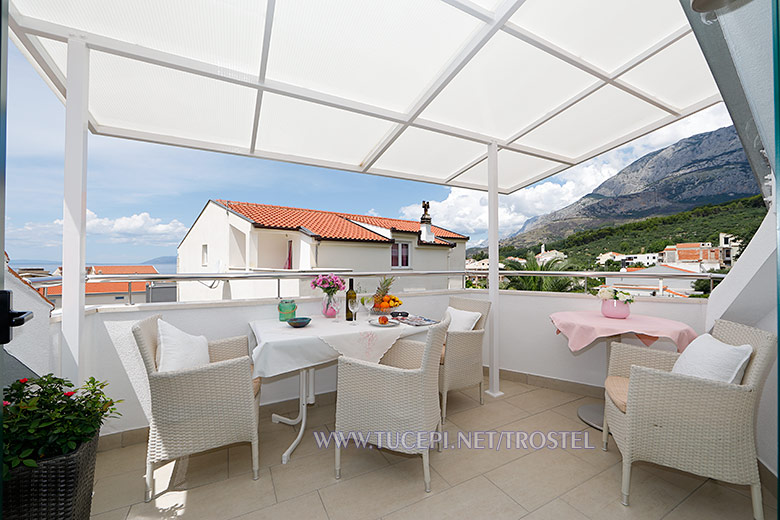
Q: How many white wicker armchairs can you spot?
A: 4